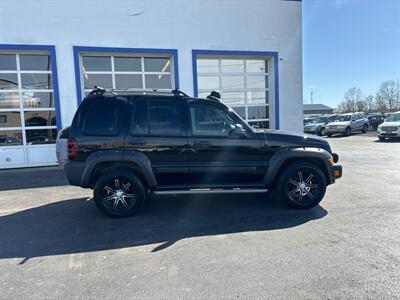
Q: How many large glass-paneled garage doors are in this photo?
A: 3